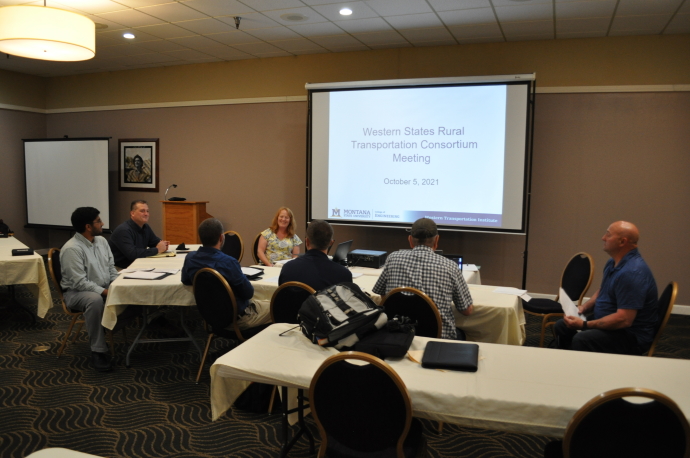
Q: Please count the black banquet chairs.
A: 10